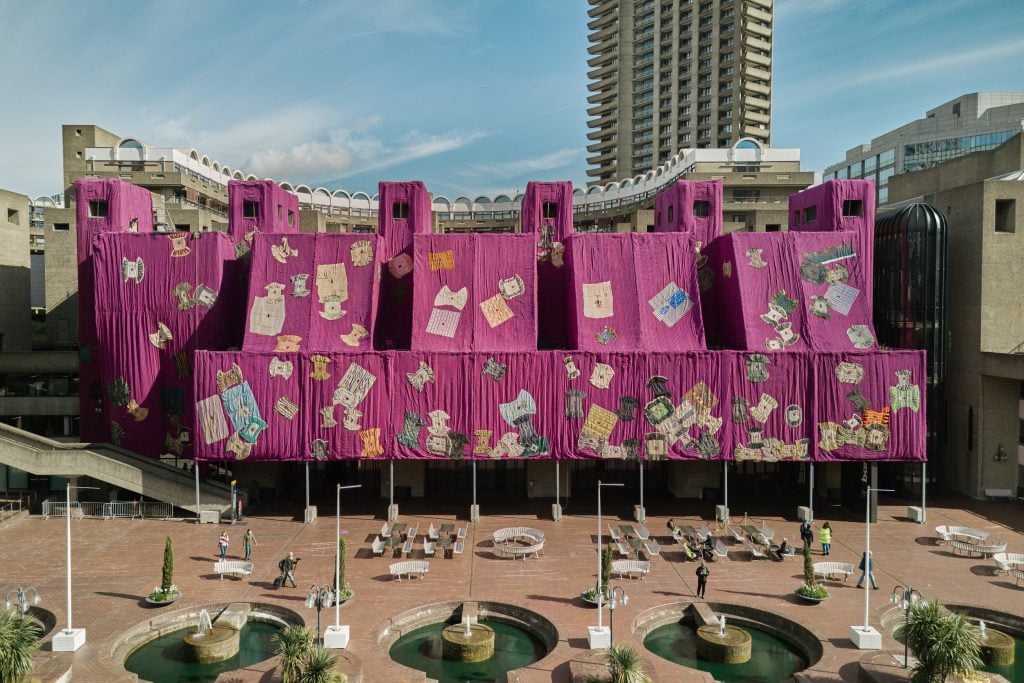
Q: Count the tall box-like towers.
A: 6